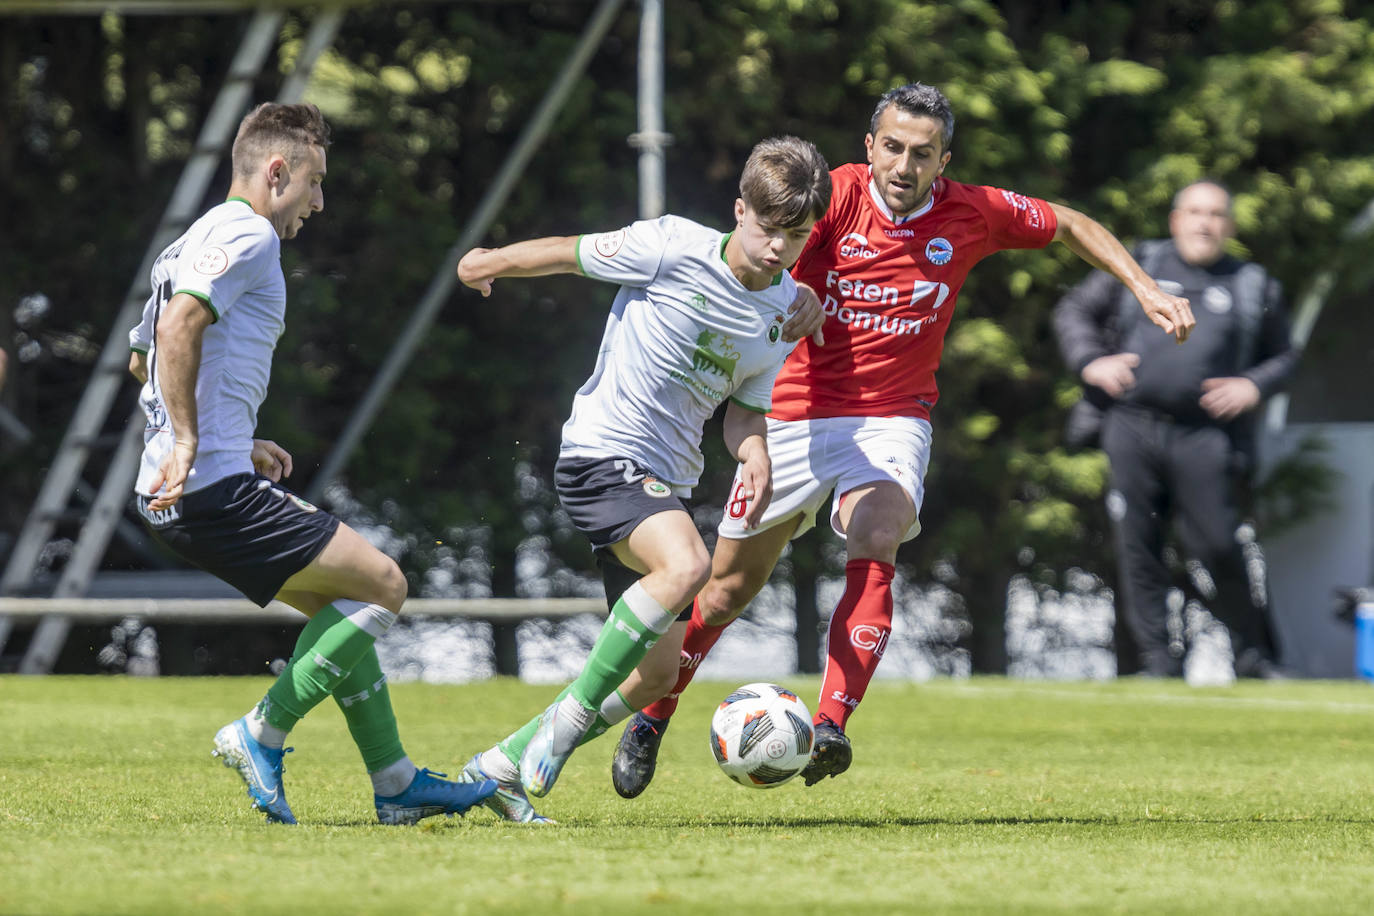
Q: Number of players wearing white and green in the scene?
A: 2